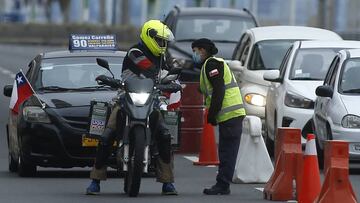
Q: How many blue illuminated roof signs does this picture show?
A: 1